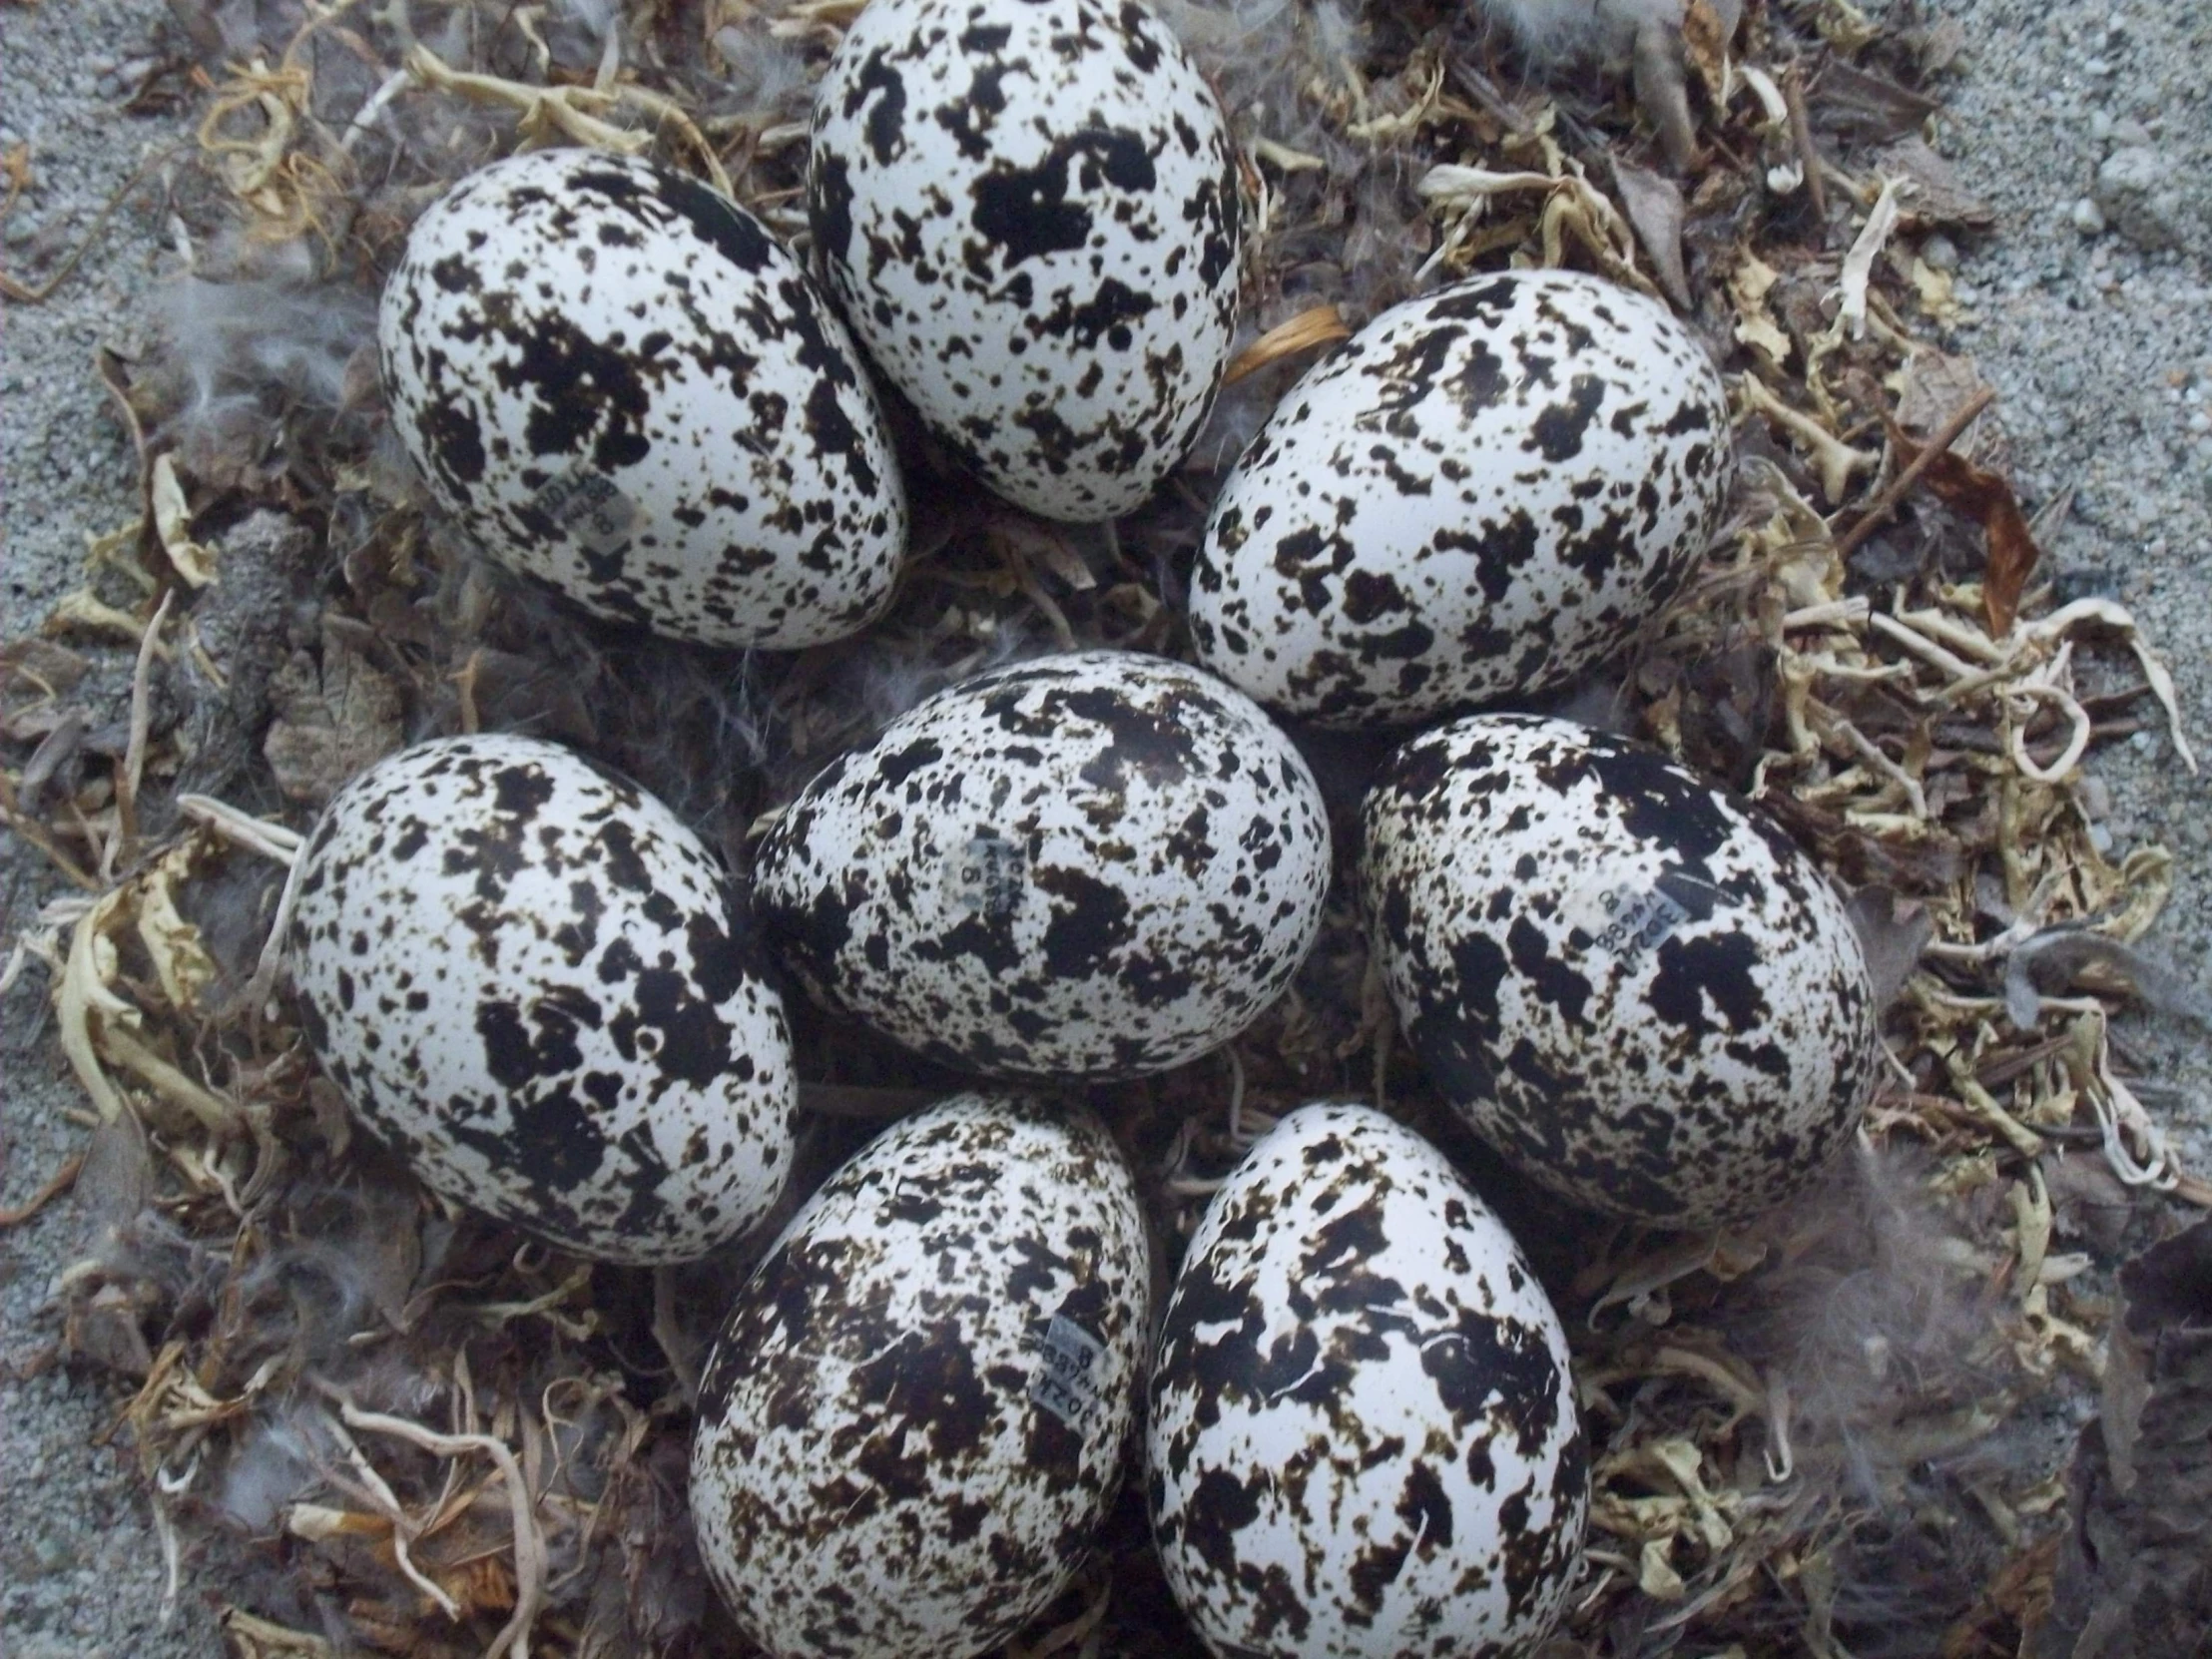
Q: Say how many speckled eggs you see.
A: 8